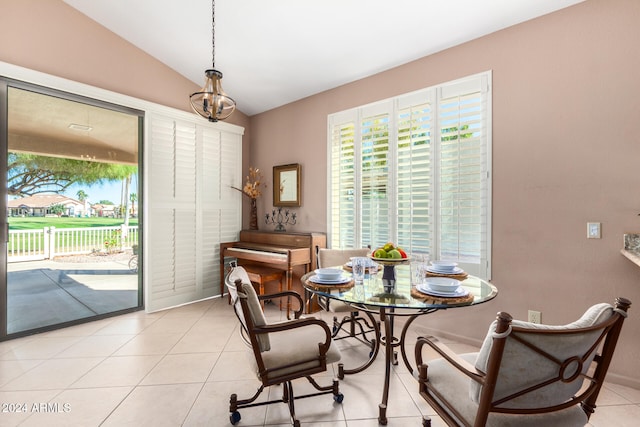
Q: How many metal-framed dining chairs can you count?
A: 3